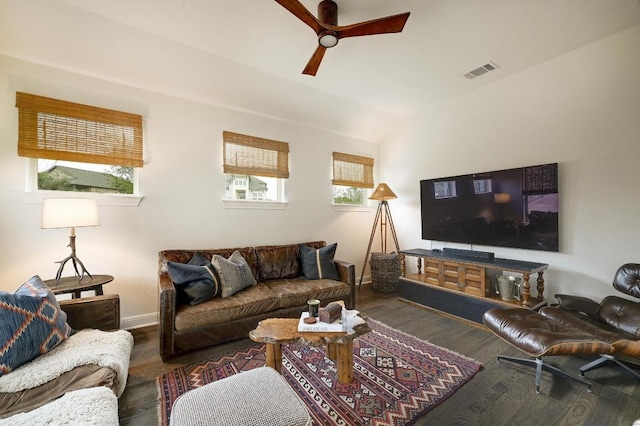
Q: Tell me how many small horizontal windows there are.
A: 3